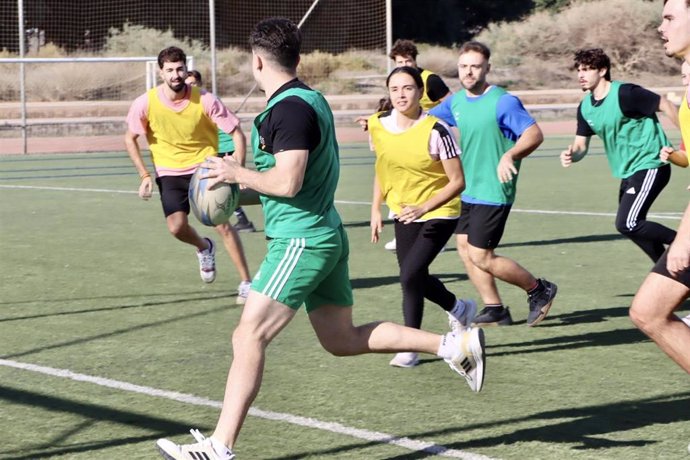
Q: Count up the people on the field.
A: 9